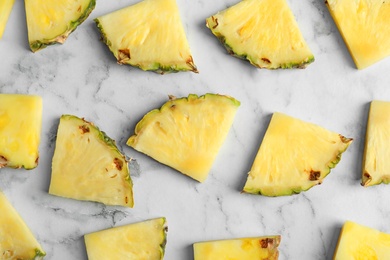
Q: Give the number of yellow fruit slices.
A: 14